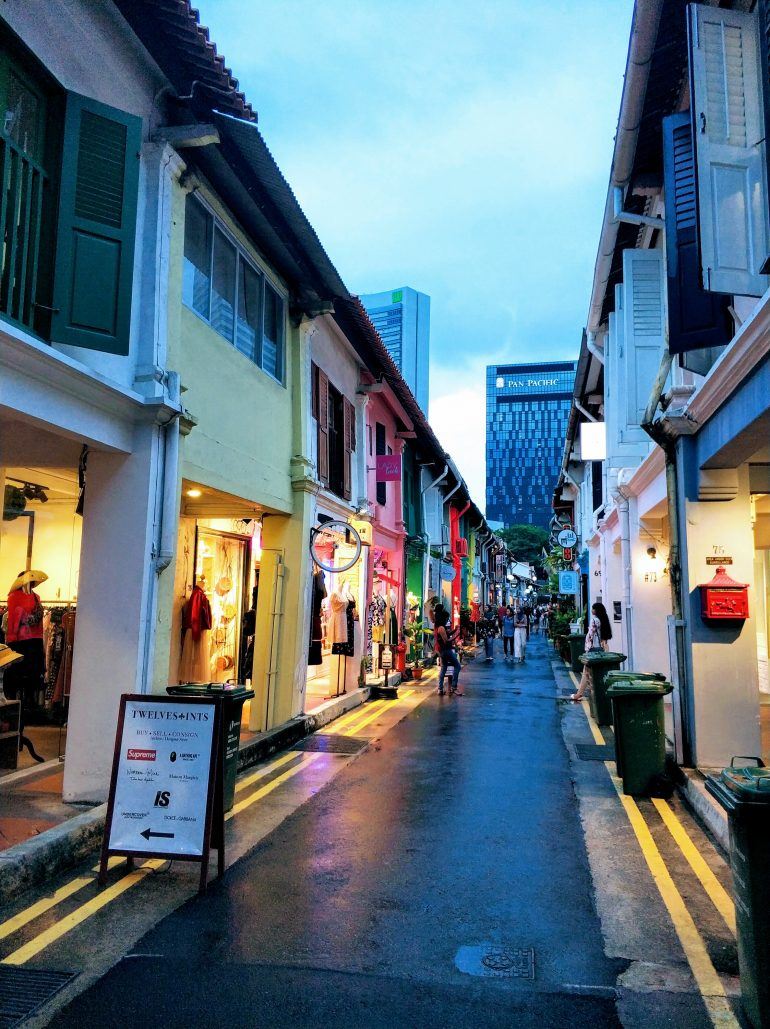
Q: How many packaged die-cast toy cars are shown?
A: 0